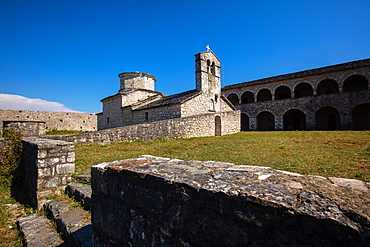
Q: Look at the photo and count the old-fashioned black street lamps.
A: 0